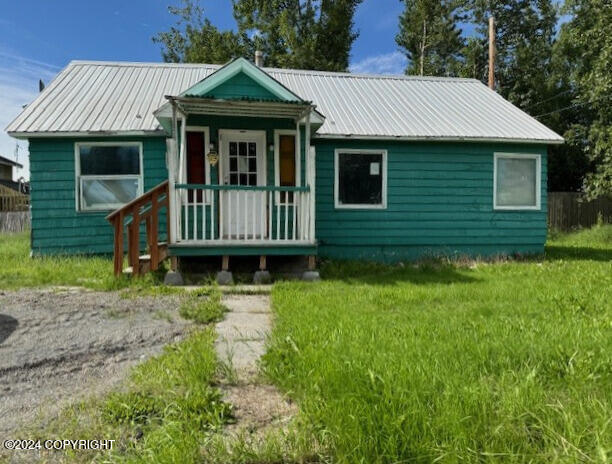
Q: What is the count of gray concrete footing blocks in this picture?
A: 4